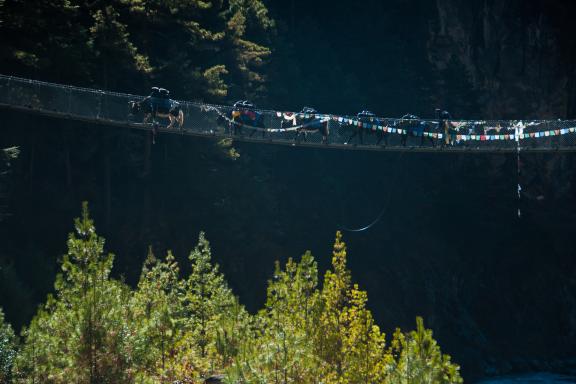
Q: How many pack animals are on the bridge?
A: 5